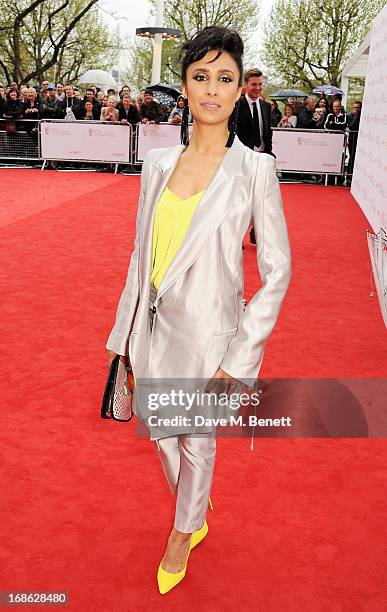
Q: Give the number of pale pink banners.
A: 3